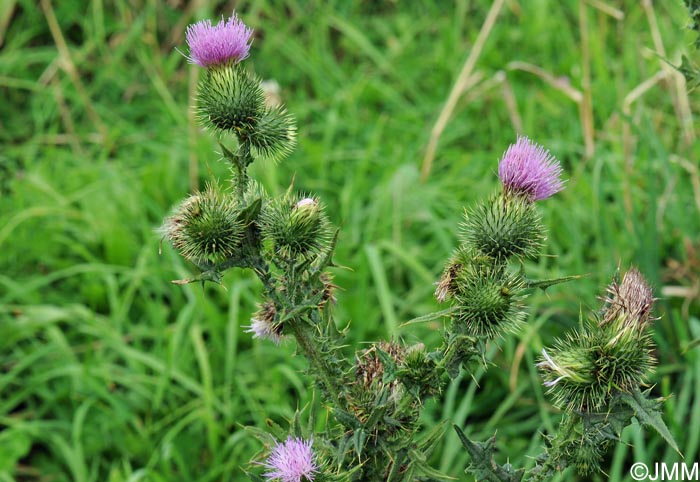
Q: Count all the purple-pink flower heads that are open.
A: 3